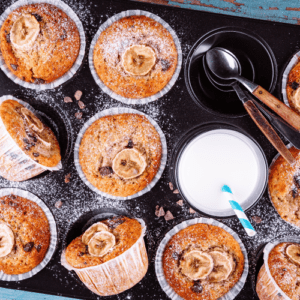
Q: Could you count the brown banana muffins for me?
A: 10